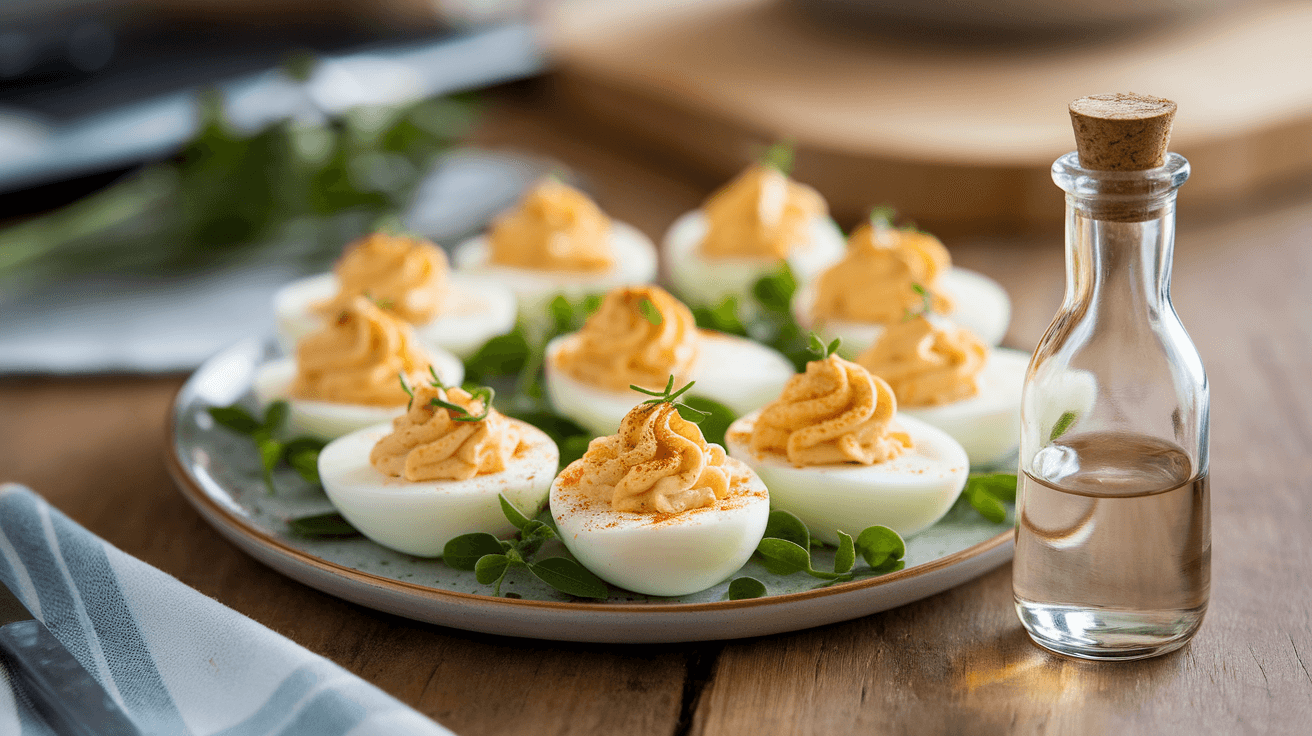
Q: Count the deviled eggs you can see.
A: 10